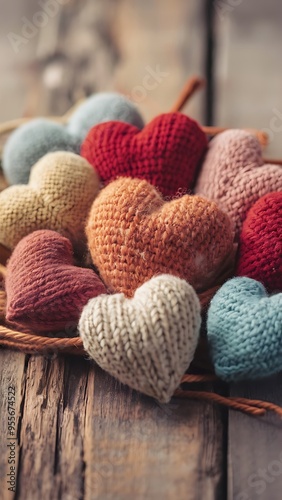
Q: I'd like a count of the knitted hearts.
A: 9